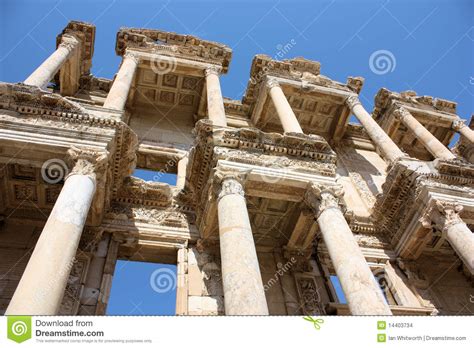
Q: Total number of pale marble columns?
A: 11